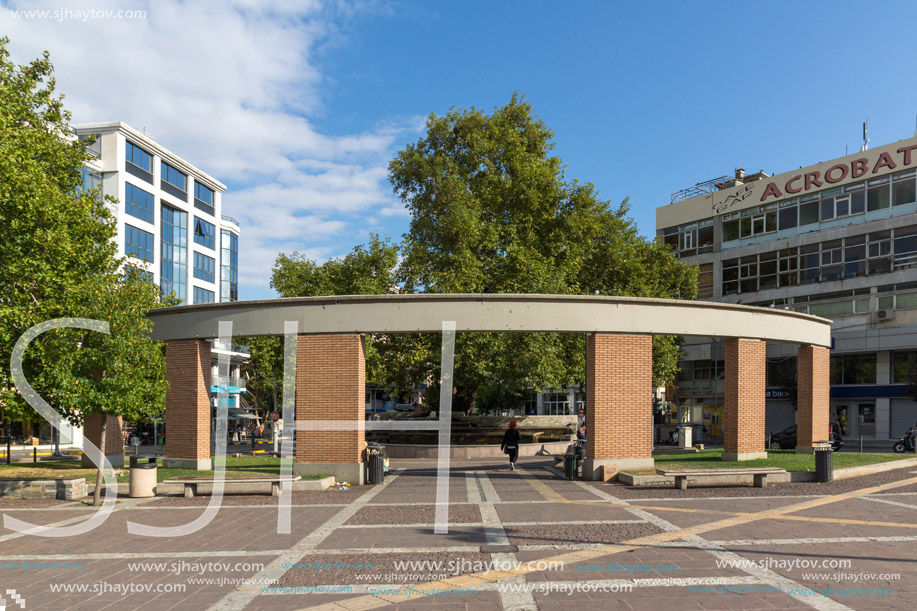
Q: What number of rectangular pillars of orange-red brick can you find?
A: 6